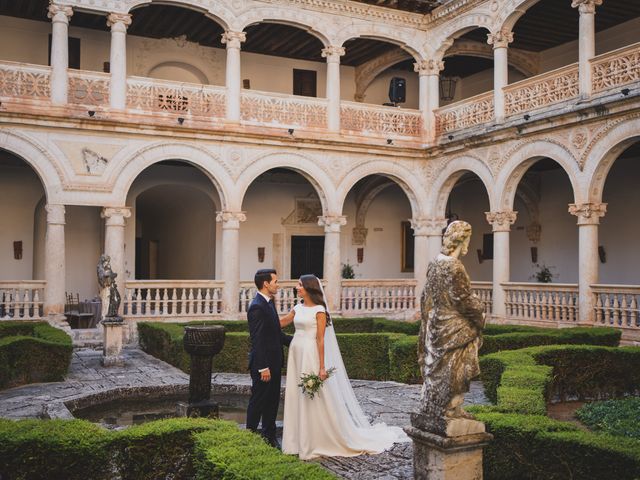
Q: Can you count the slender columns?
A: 14